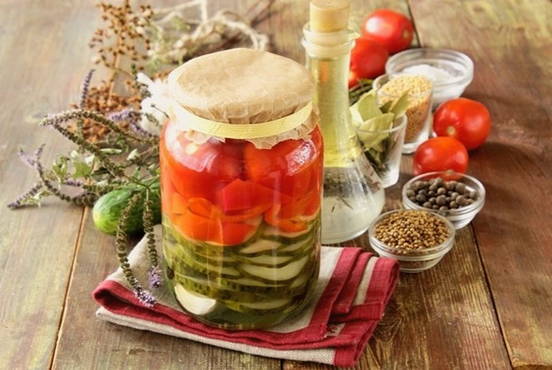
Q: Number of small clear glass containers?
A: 5